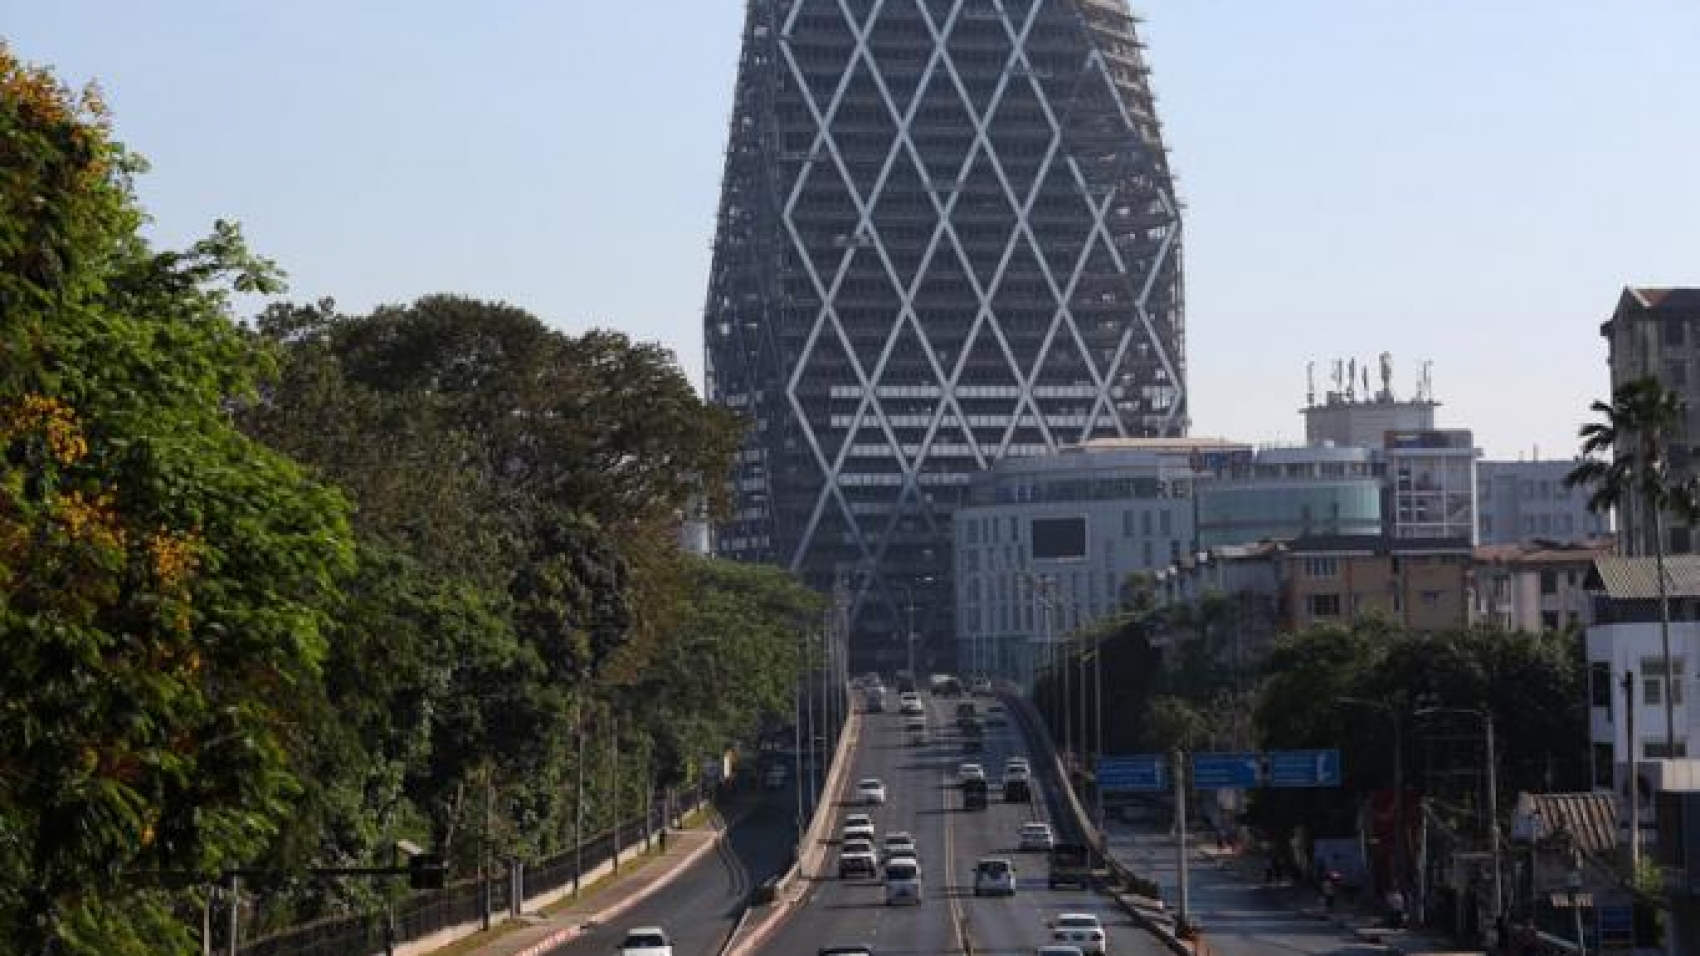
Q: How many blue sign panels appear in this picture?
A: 3